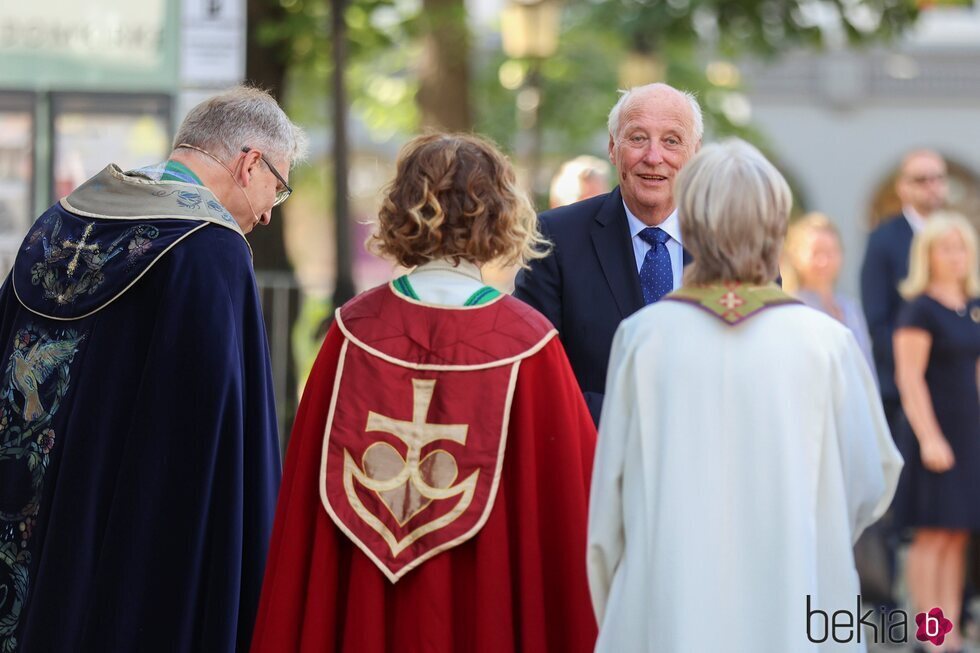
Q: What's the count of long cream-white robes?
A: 1